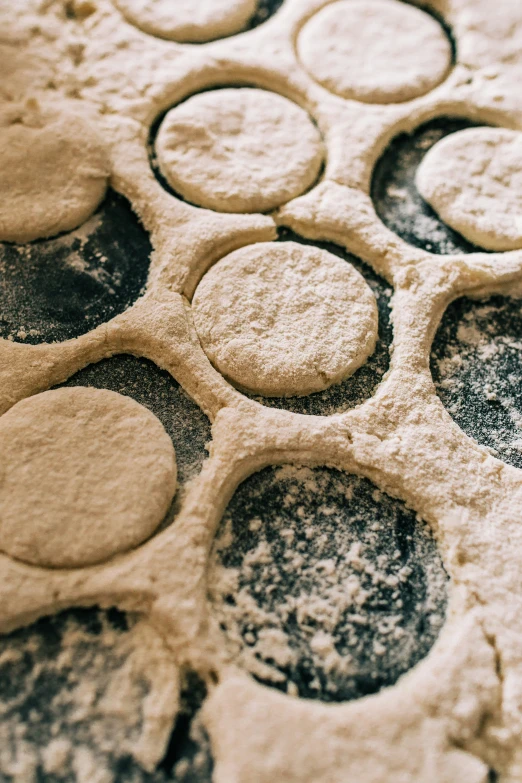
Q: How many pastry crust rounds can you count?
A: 7